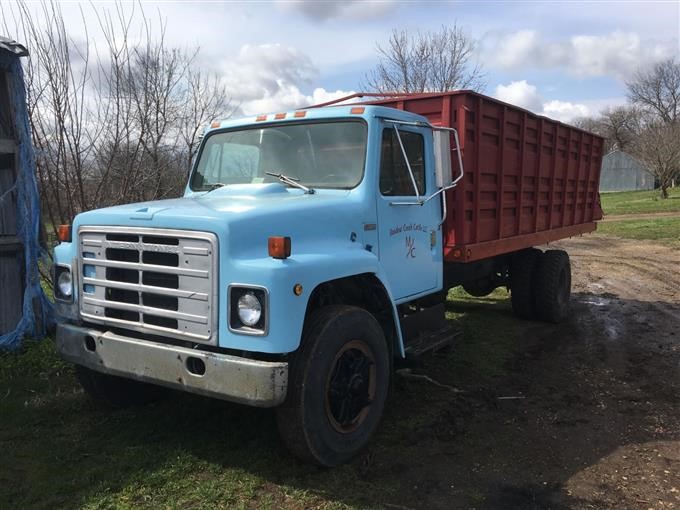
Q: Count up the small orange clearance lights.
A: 5